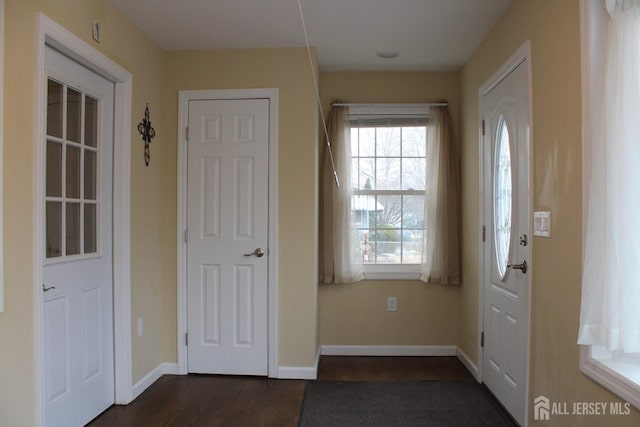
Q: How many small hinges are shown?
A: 6